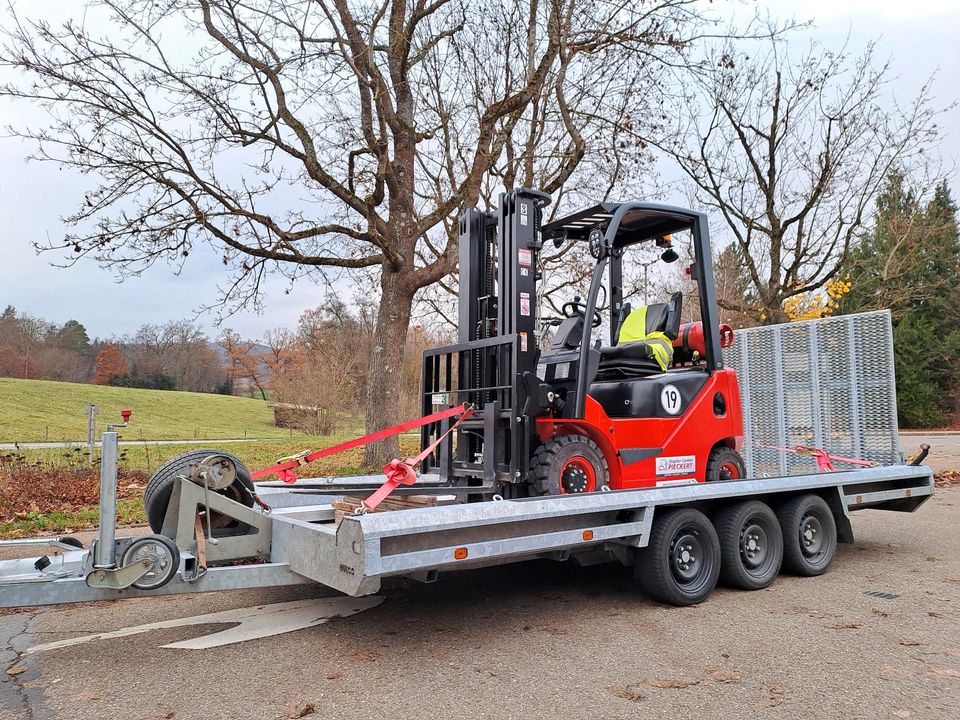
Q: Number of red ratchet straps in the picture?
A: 3